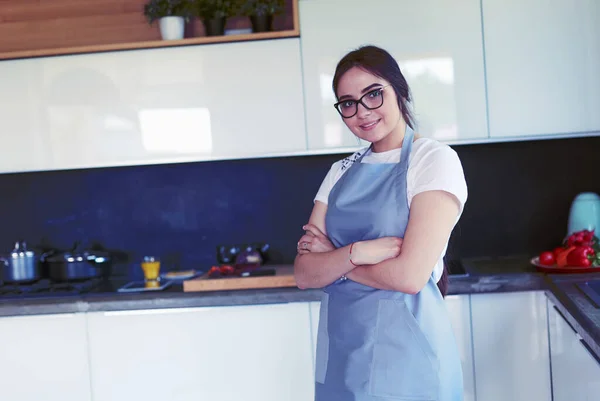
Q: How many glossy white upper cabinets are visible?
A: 3